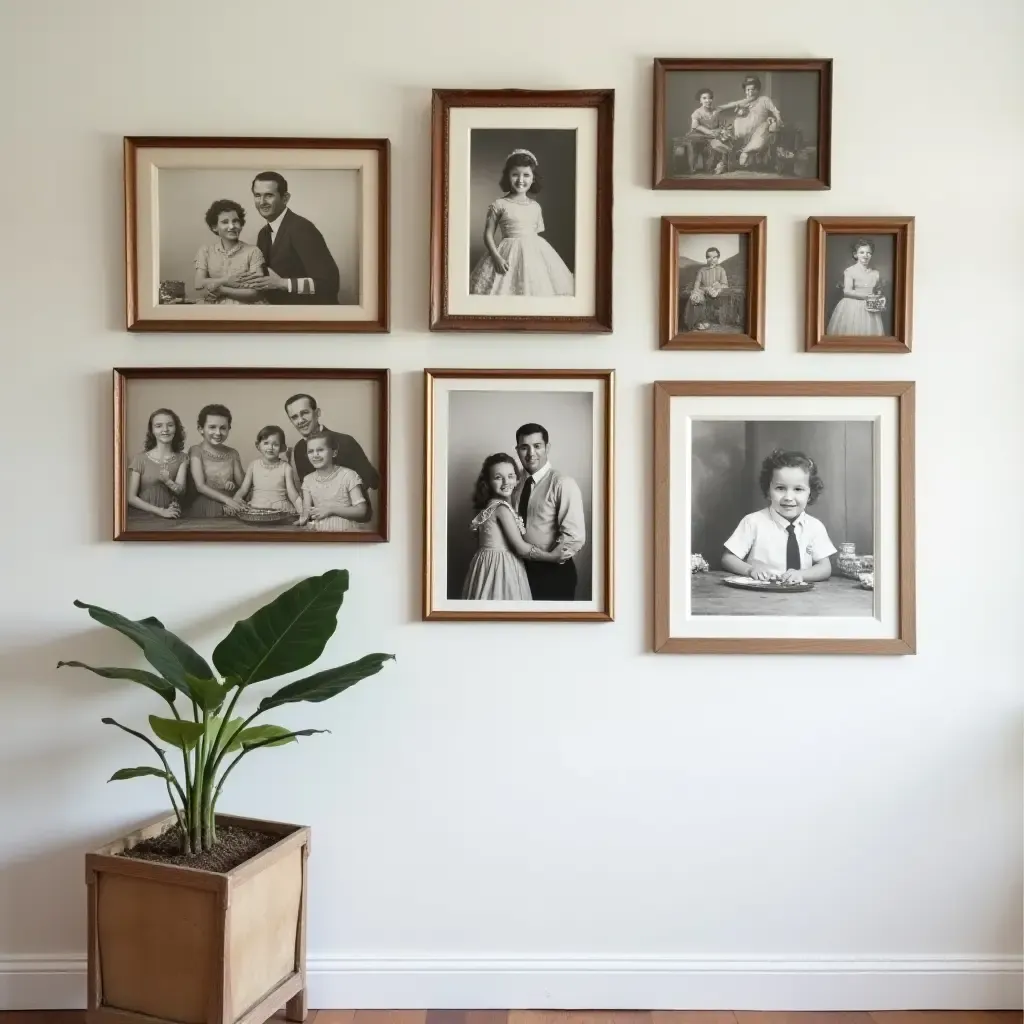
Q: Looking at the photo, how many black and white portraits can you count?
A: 8